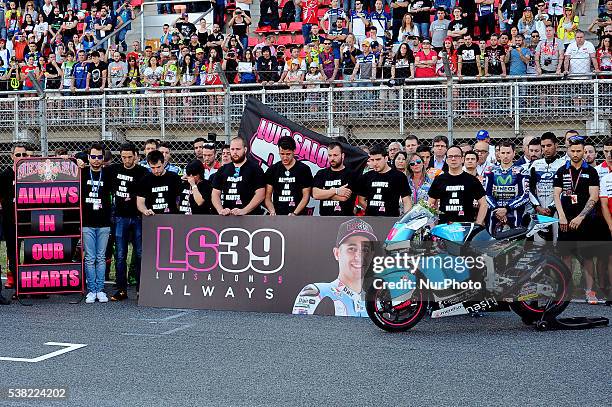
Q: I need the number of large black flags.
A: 1